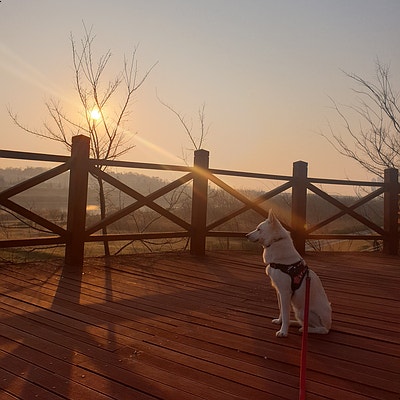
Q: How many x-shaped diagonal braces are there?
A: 4